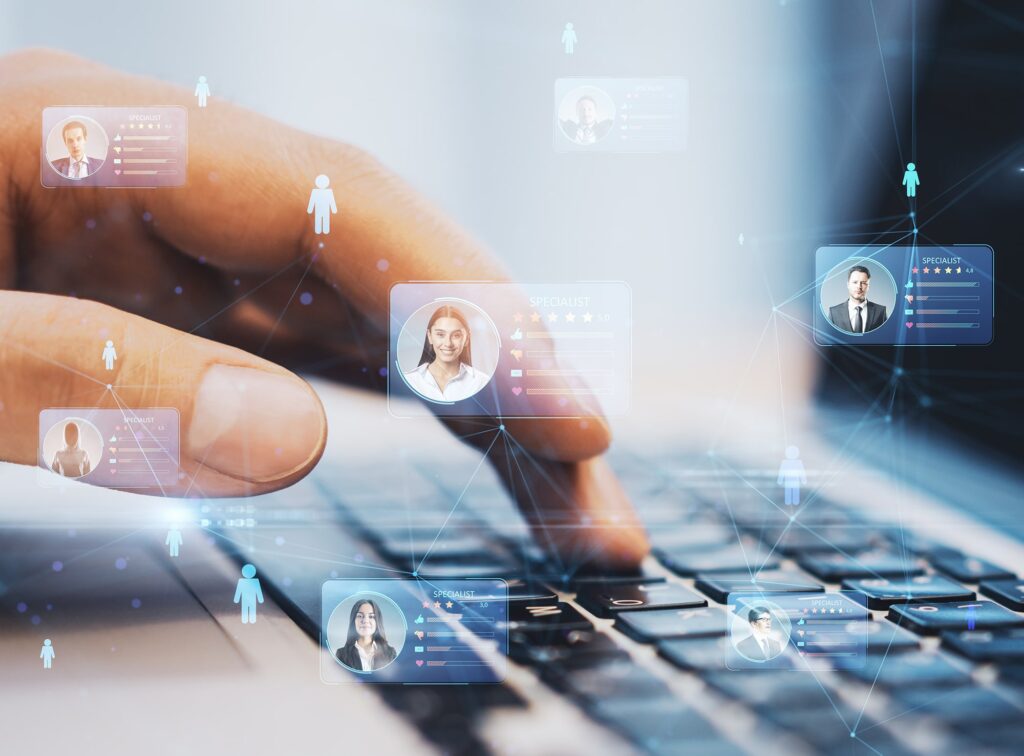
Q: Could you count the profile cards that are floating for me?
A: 7